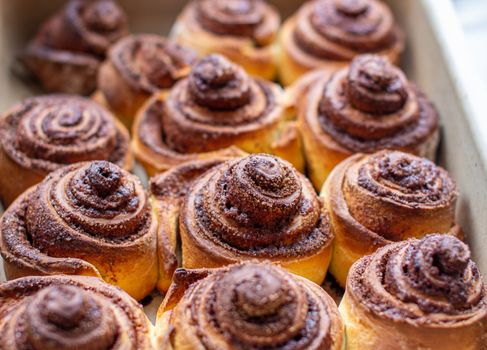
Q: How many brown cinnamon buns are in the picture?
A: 13